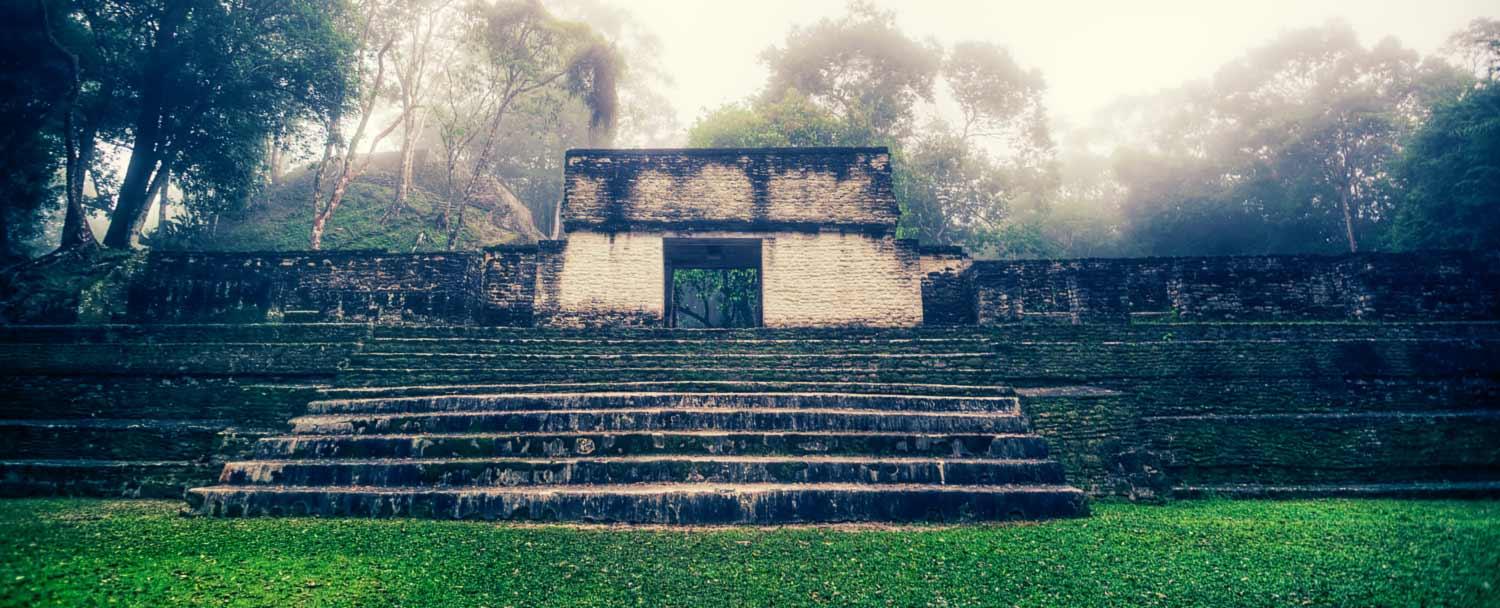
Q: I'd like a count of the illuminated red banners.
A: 0